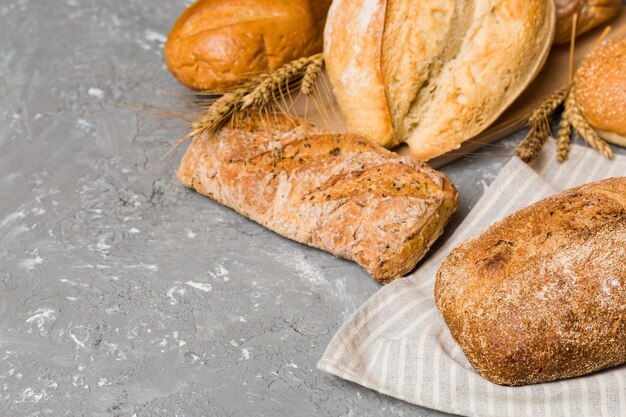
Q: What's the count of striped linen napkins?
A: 1